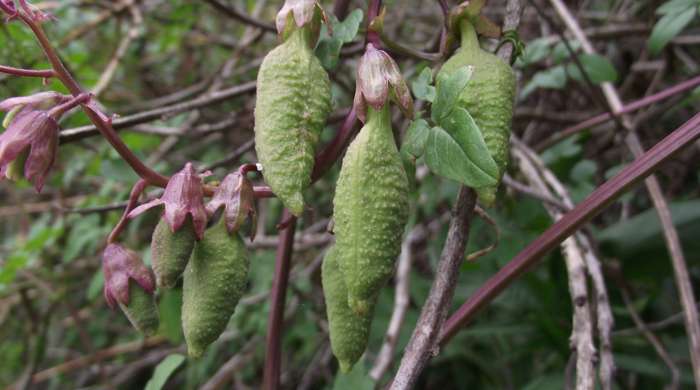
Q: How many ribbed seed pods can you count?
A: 7